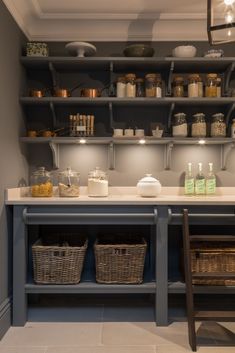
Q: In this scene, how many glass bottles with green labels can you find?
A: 3